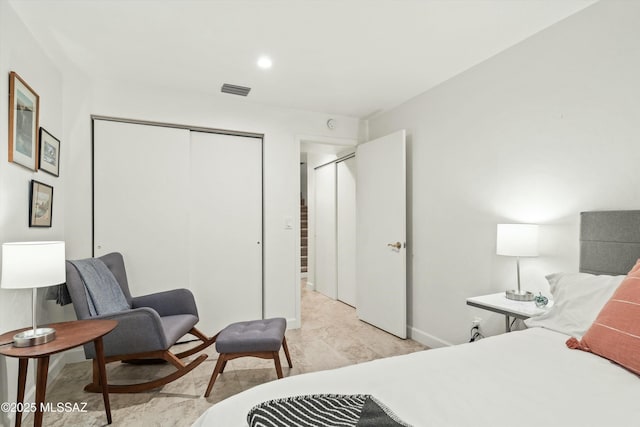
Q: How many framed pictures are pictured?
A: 3